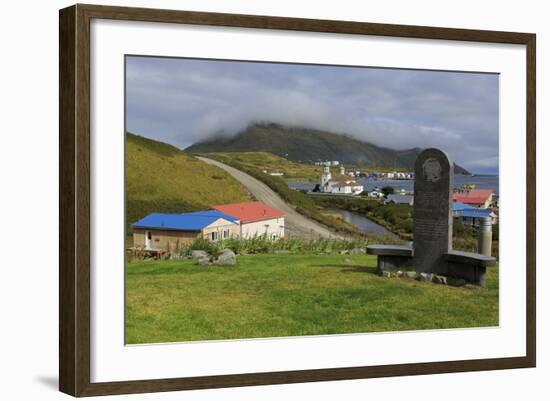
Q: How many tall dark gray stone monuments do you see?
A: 1